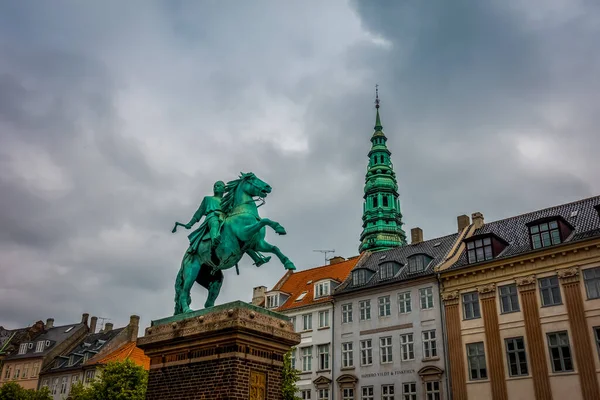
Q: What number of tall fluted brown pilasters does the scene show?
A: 4